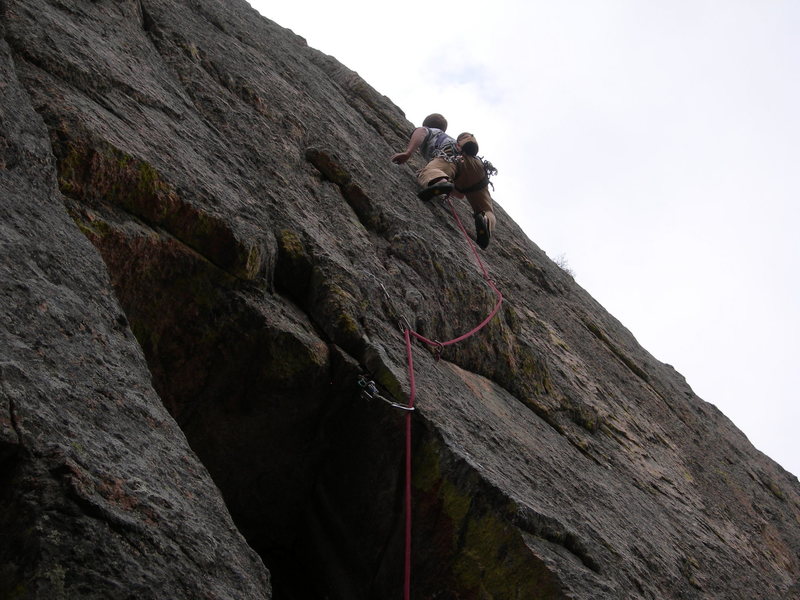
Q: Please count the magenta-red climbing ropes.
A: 1